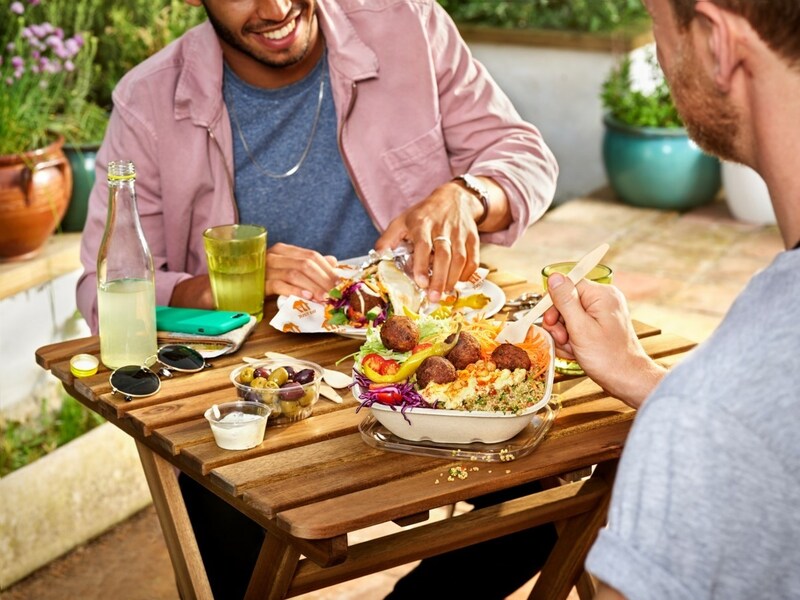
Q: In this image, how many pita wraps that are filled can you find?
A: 1